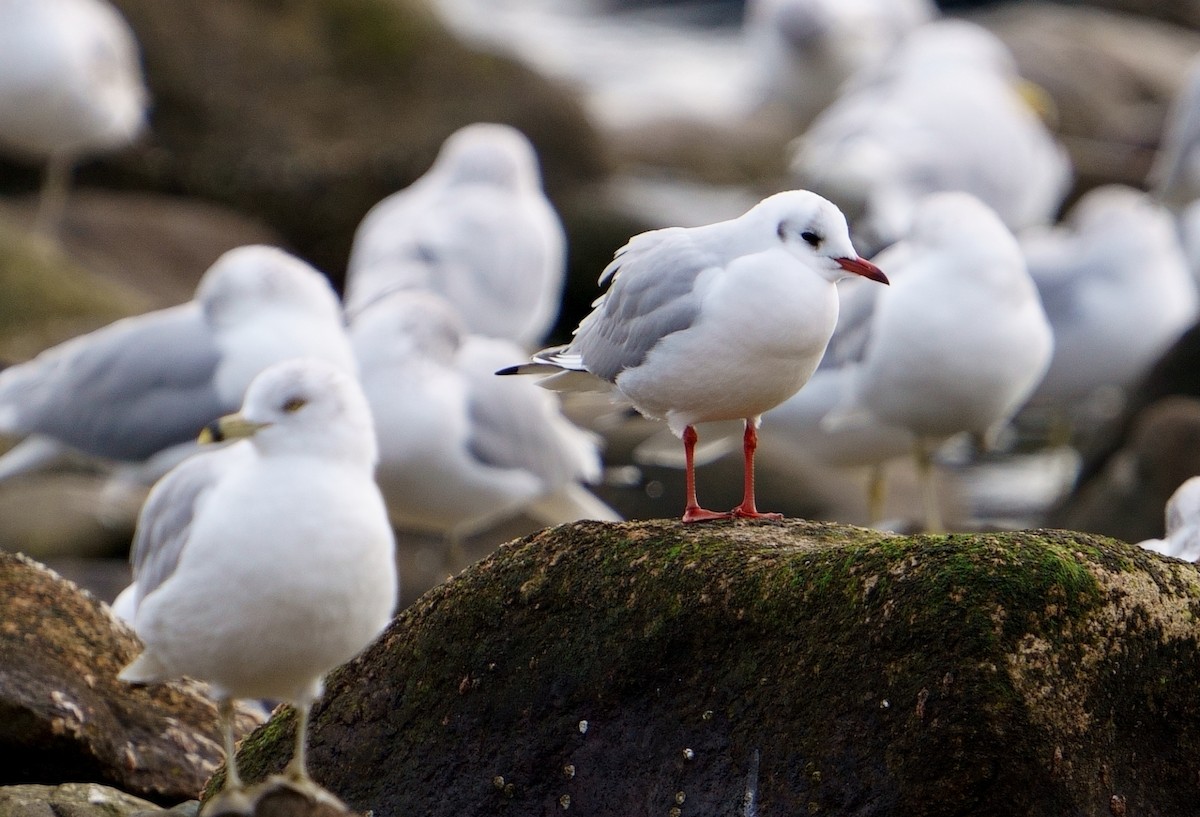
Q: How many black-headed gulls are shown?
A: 1